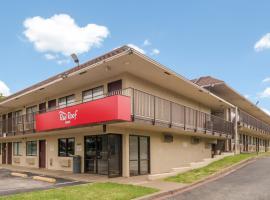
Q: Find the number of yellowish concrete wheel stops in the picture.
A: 2